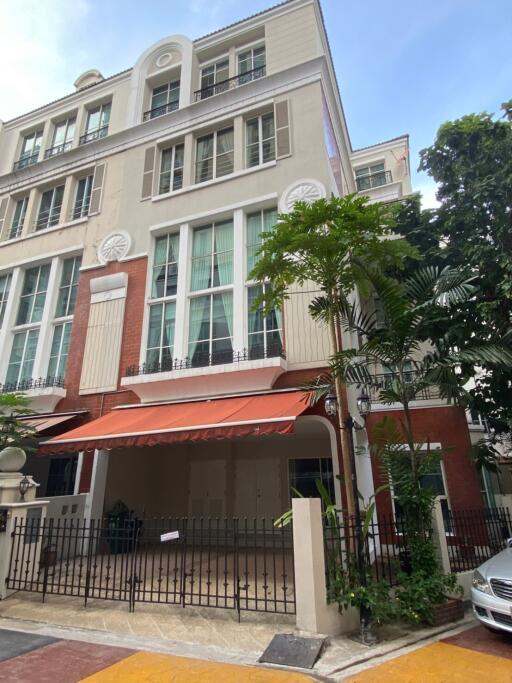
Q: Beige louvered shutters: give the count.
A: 4